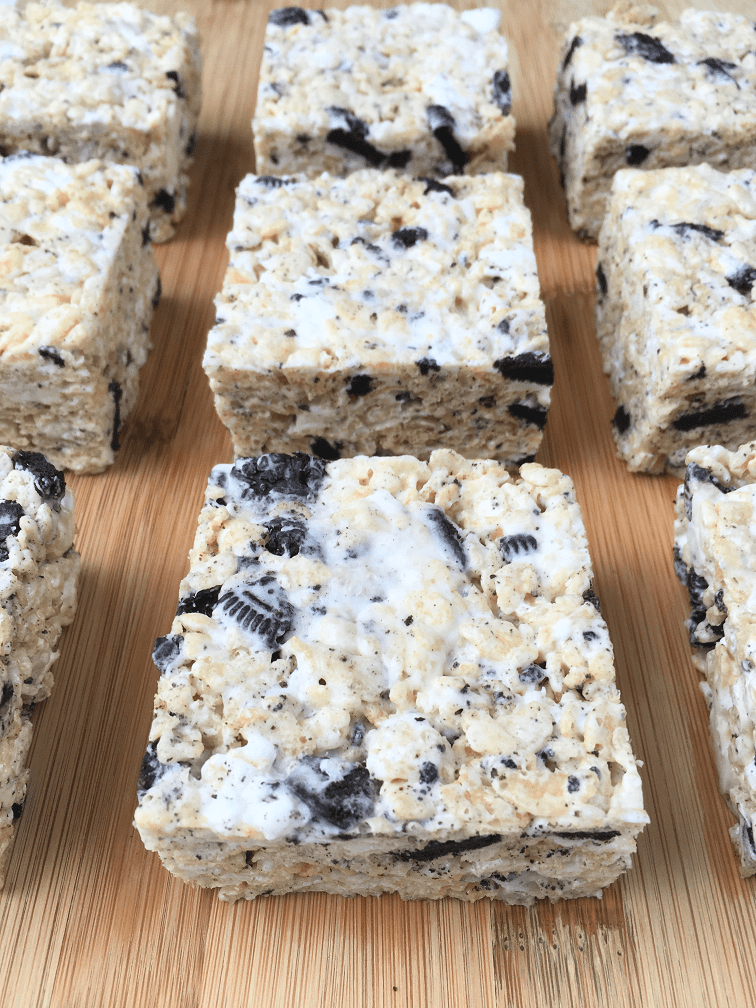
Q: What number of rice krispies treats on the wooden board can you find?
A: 9